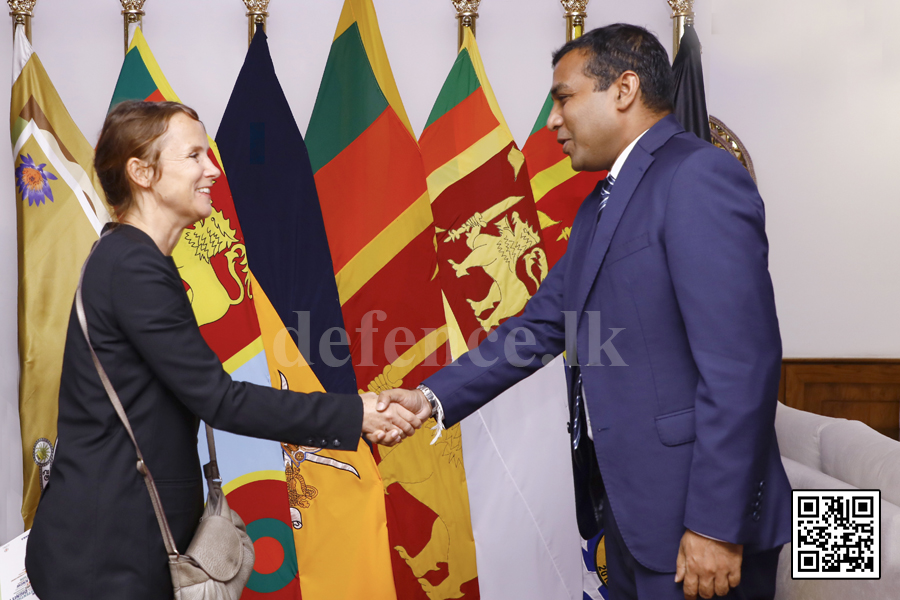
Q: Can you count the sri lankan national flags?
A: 4